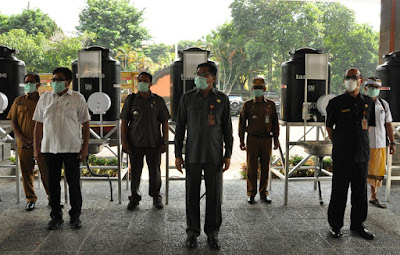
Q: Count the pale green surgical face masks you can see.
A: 6